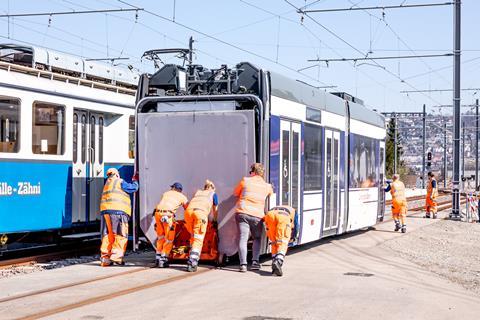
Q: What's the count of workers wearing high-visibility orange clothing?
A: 7